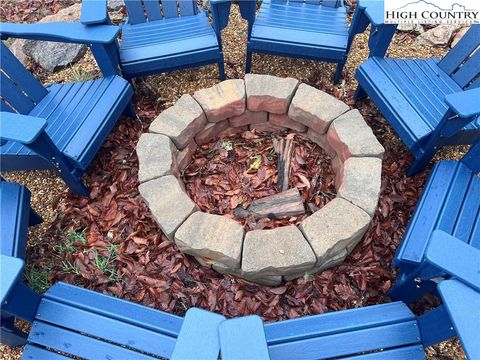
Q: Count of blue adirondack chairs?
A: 8